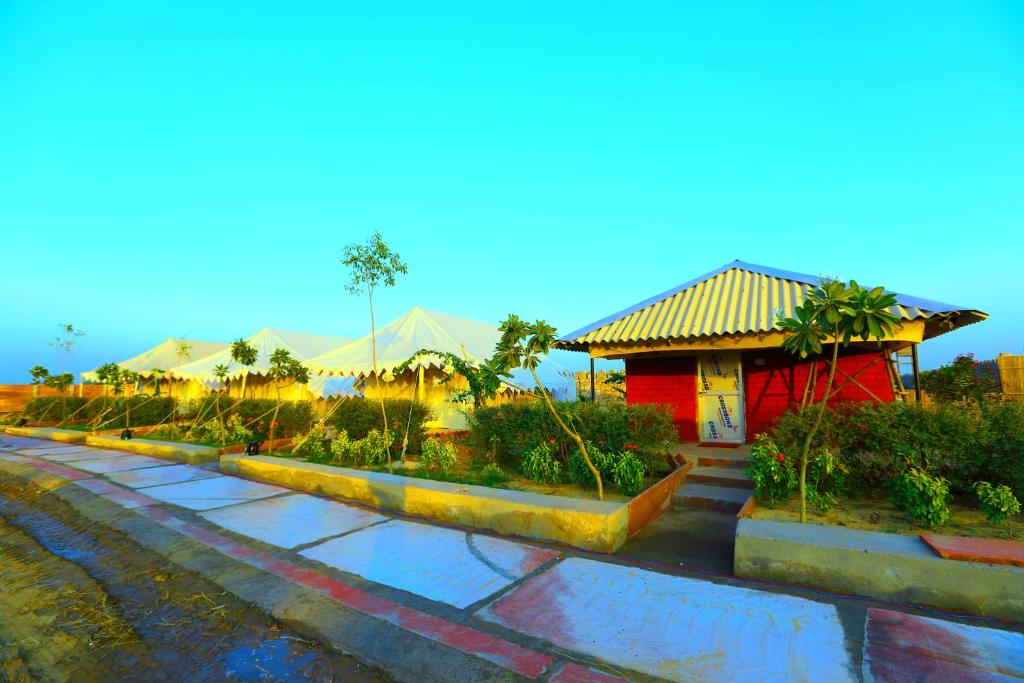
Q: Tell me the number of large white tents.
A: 3